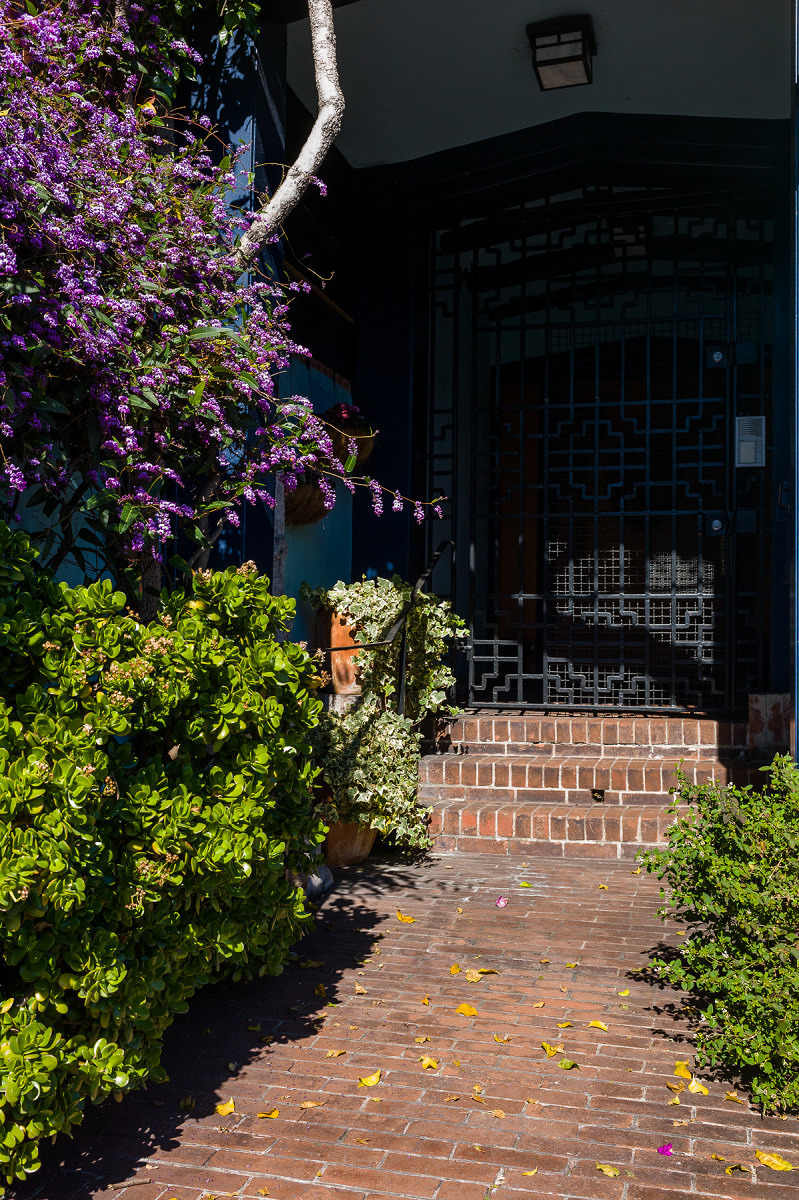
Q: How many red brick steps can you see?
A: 3